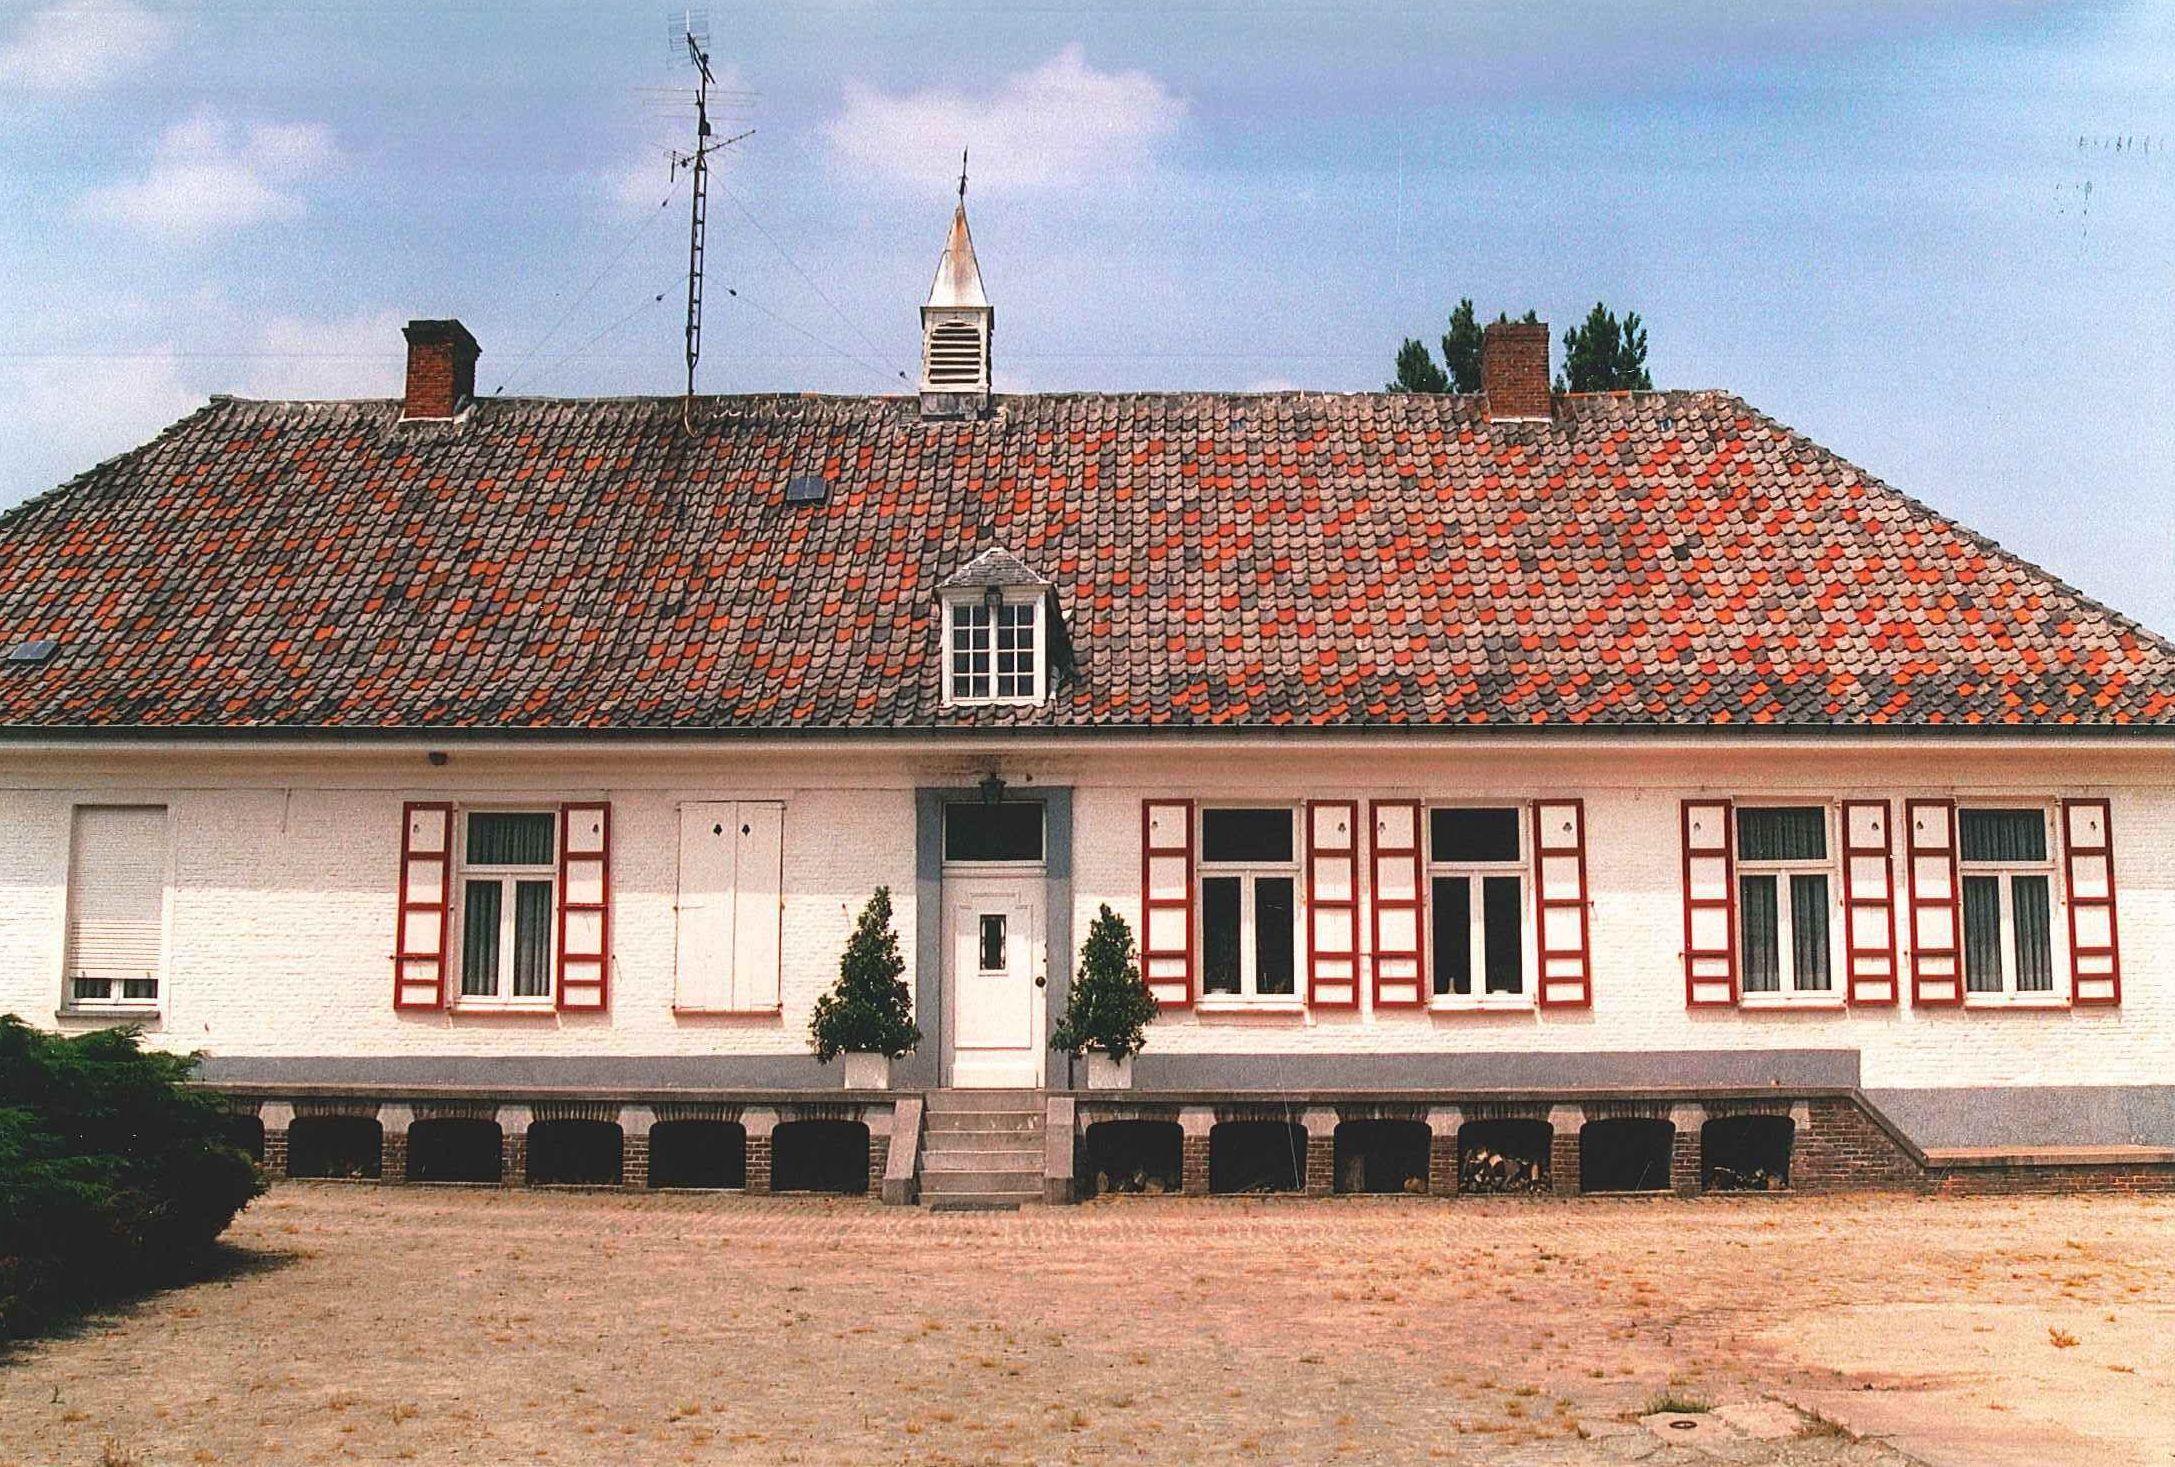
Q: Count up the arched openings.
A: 12